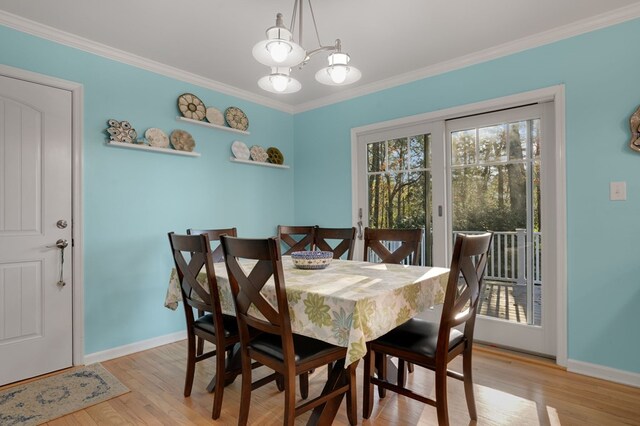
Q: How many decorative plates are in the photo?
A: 9